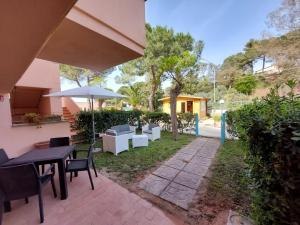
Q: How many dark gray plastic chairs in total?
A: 4